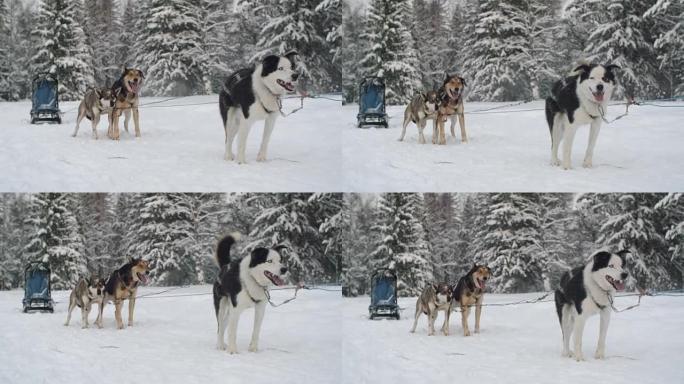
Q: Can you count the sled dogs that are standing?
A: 12